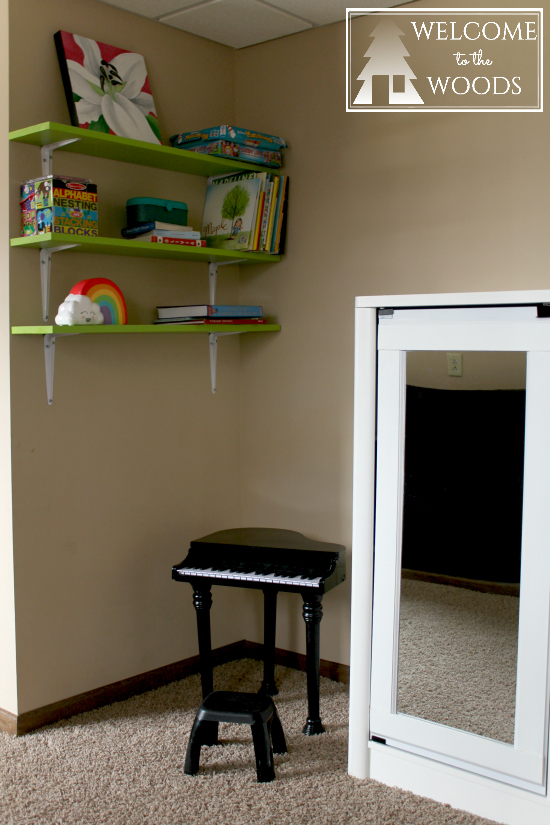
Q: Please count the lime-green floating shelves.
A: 3